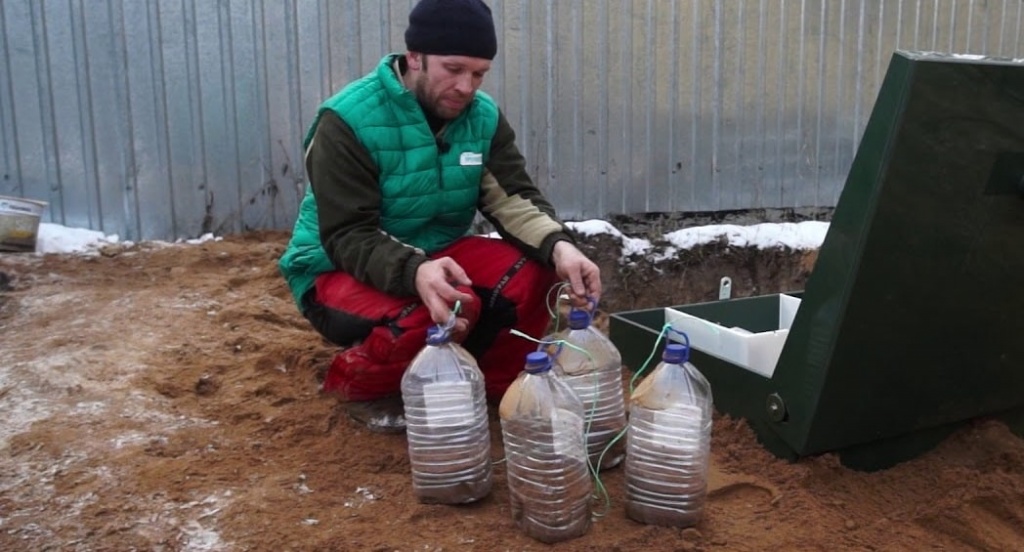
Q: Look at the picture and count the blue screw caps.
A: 4